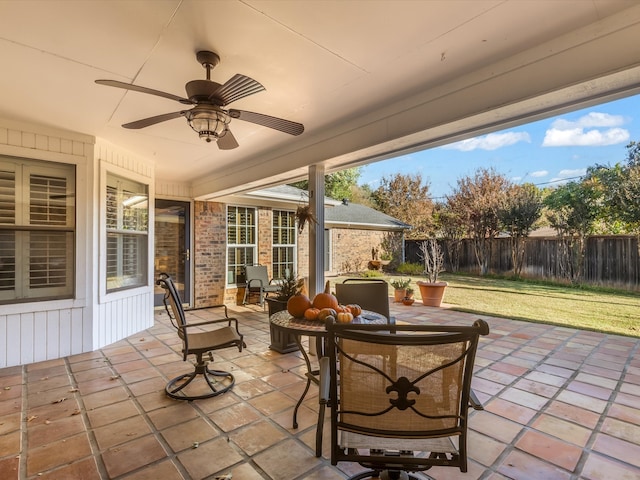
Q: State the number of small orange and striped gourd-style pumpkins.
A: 5